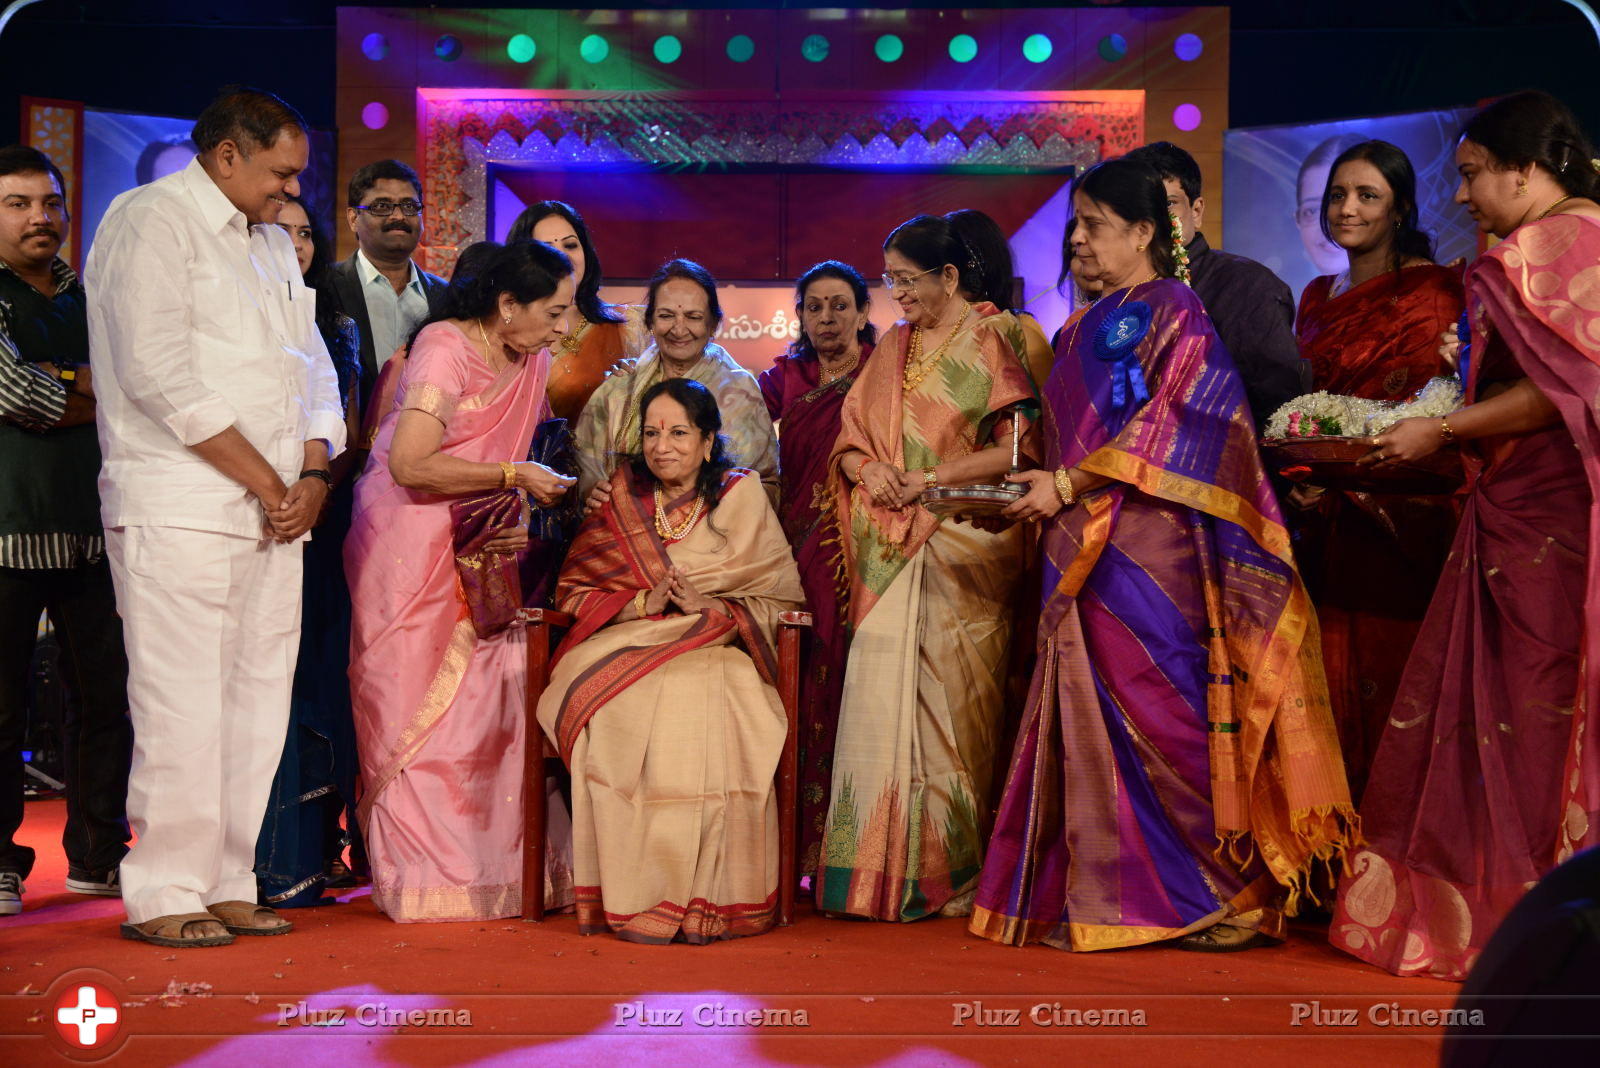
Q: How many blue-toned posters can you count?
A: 2